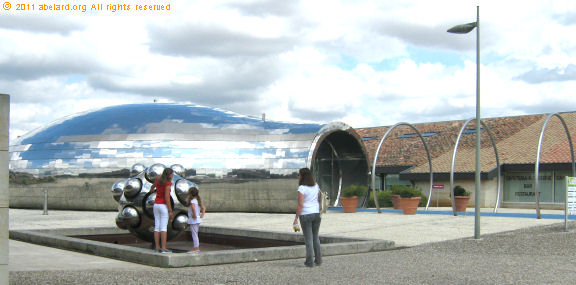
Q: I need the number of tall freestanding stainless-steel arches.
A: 3